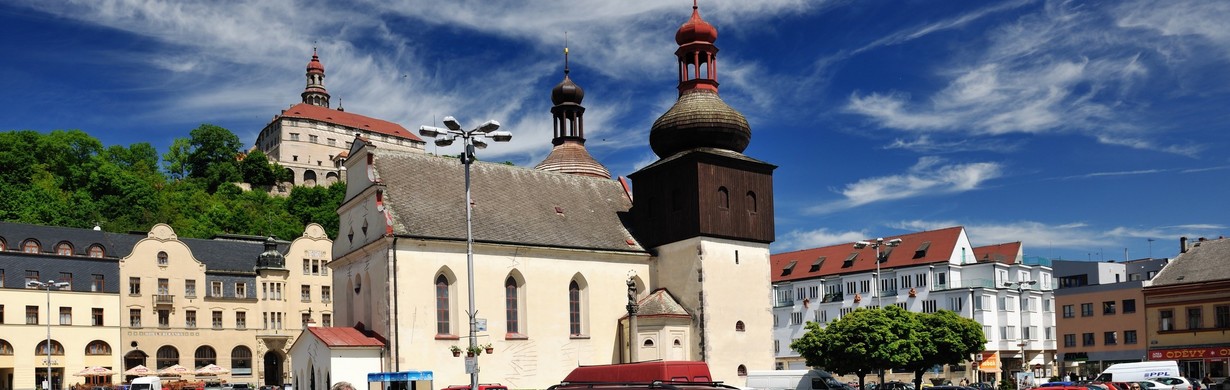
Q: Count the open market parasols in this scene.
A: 4